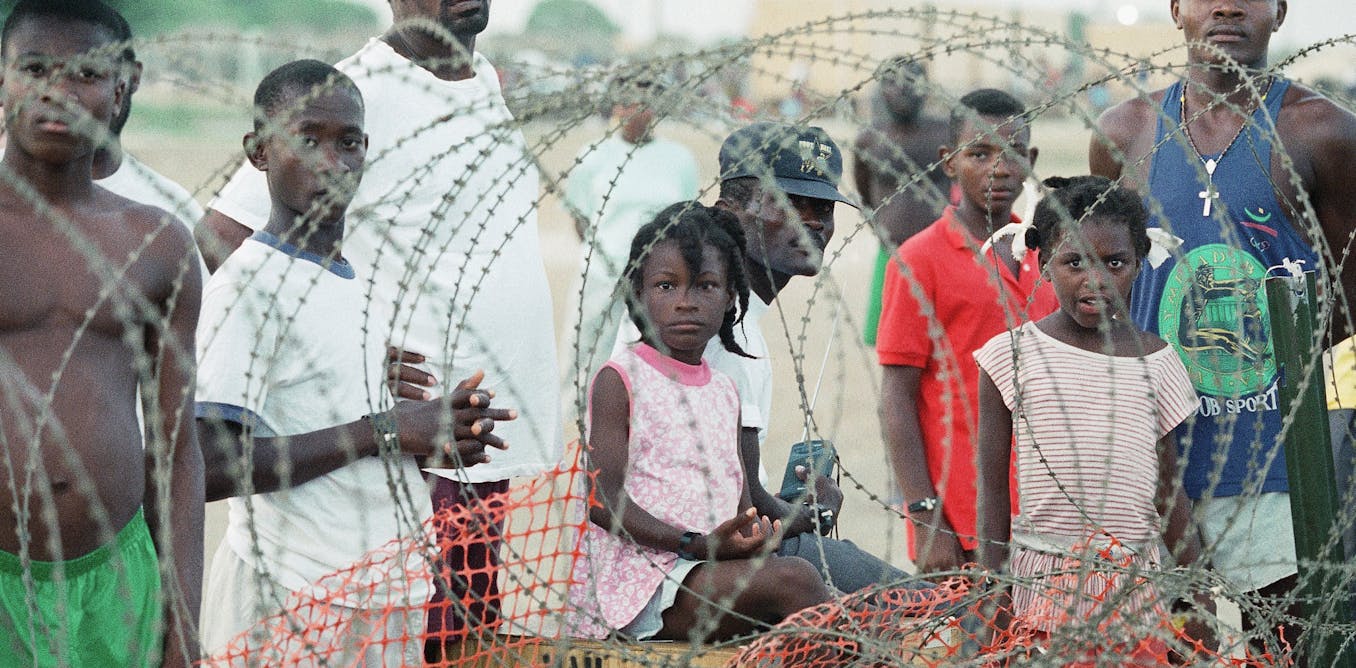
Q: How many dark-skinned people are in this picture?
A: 11